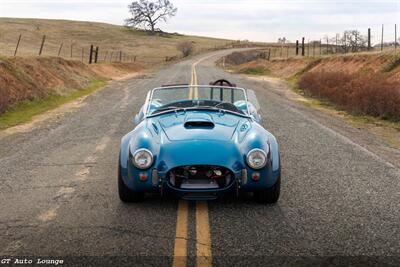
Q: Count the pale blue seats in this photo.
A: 0